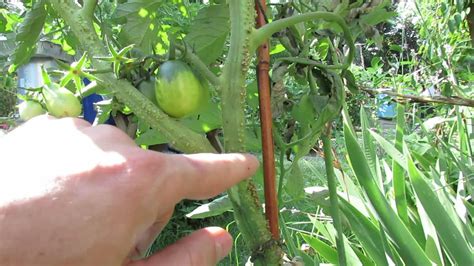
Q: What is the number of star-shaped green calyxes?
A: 2